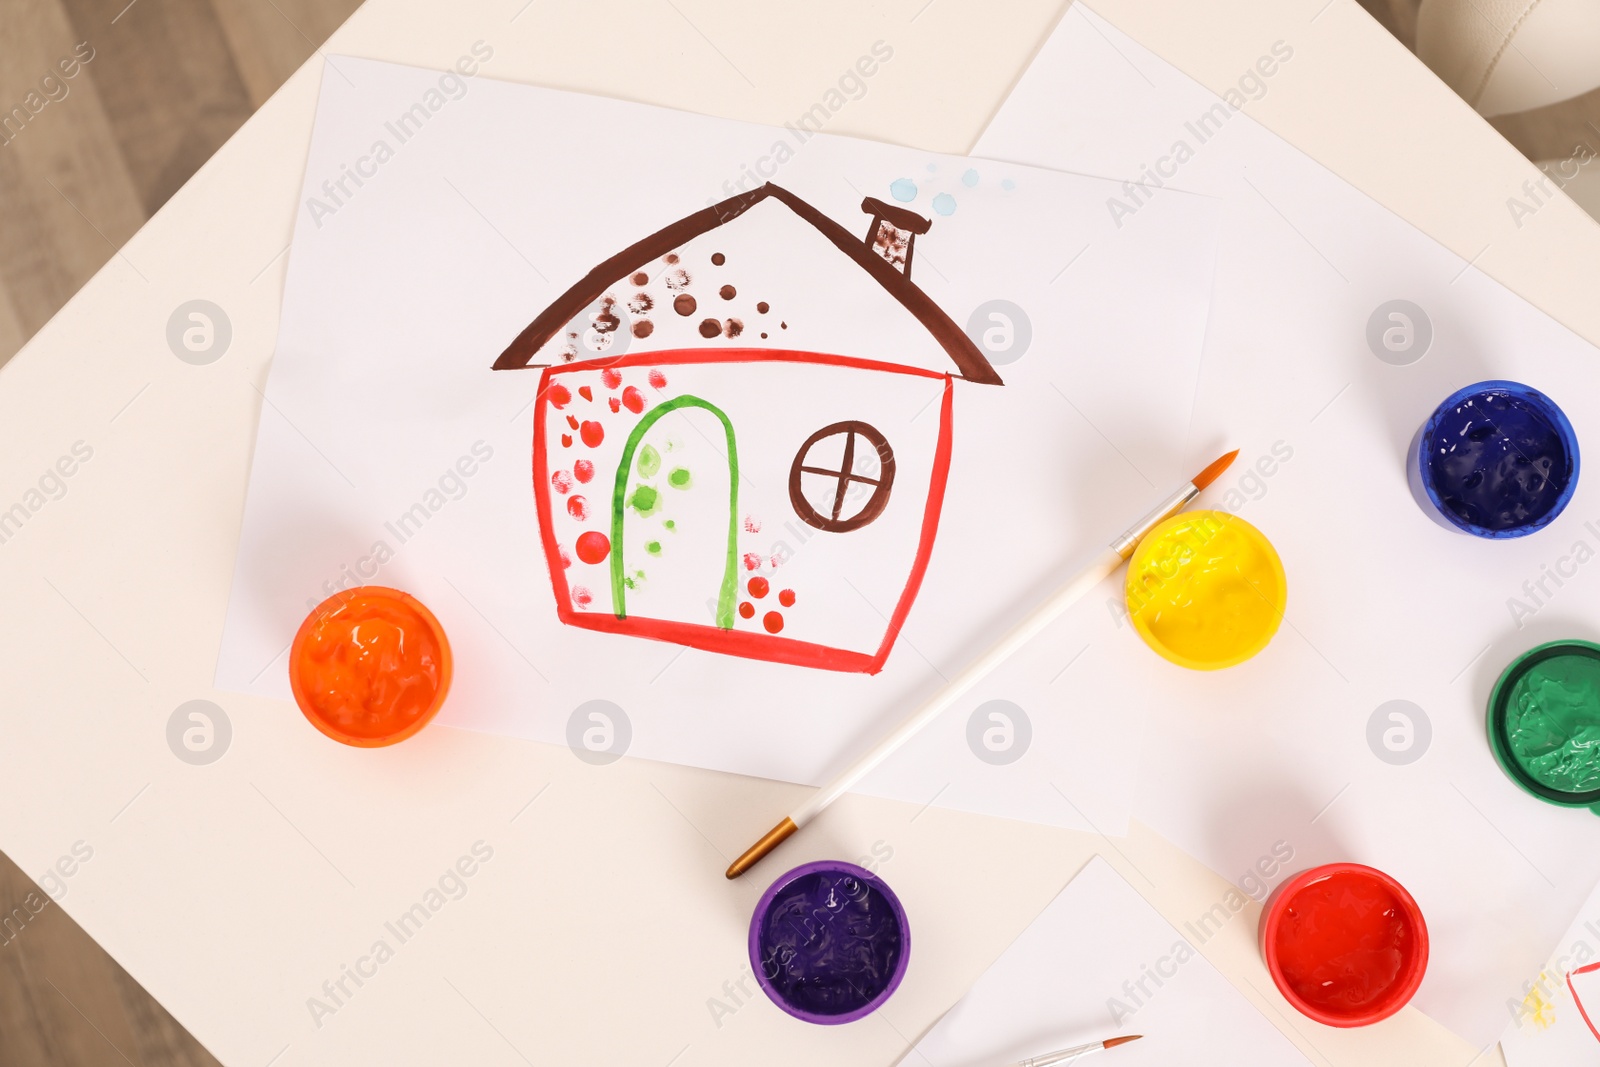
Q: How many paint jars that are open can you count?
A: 6